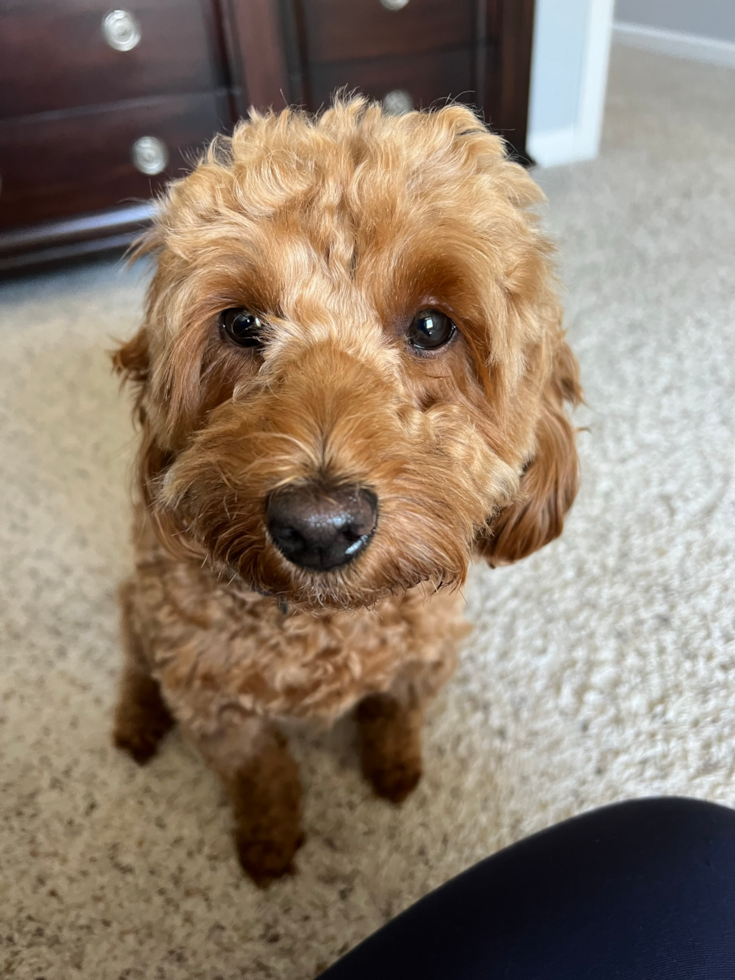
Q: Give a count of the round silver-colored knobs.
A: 4